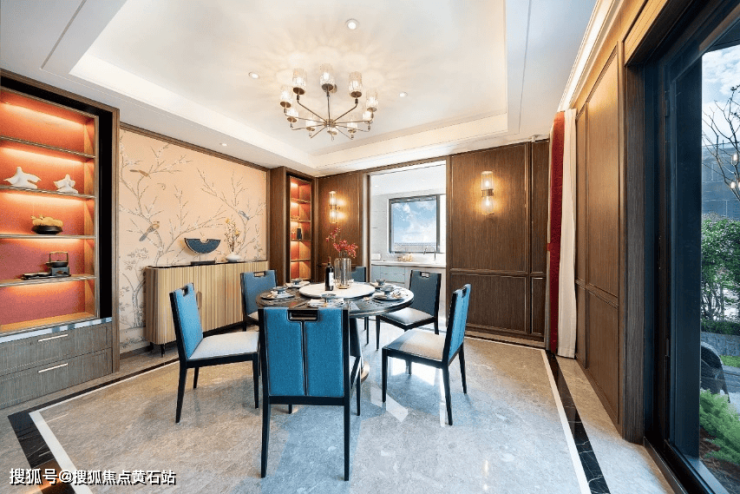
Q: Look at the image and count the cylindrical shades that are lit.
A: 14